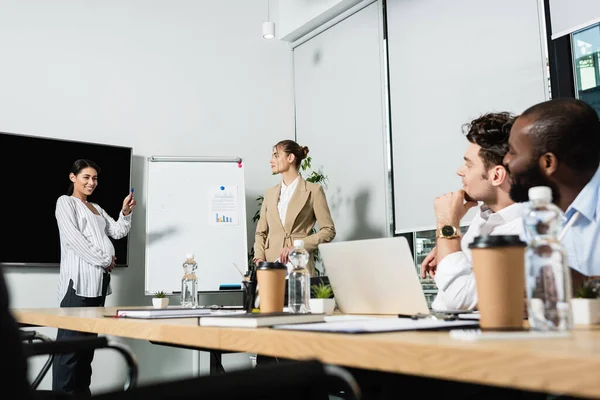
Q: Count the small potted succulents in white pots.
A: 3